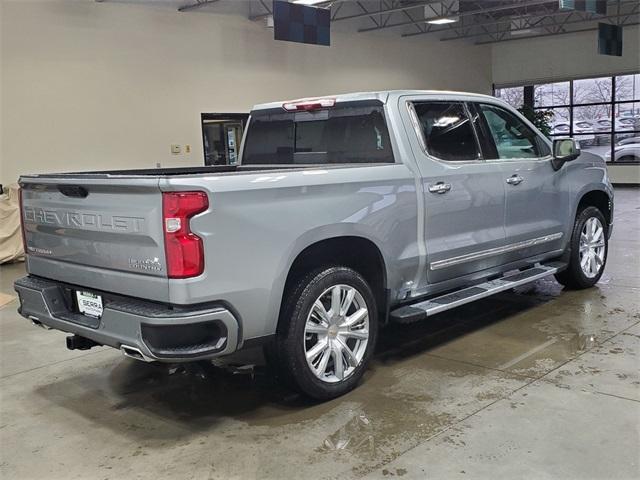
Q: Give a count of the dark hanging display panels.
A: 3